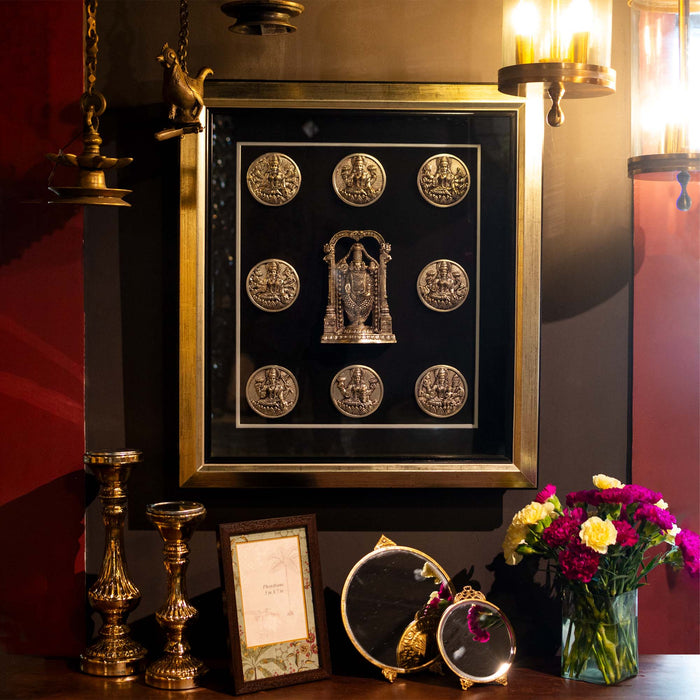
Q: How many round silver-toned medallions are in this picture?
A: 8